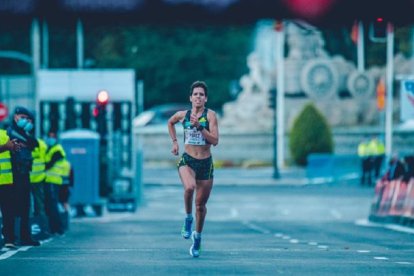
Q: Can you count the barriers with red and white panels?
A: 1